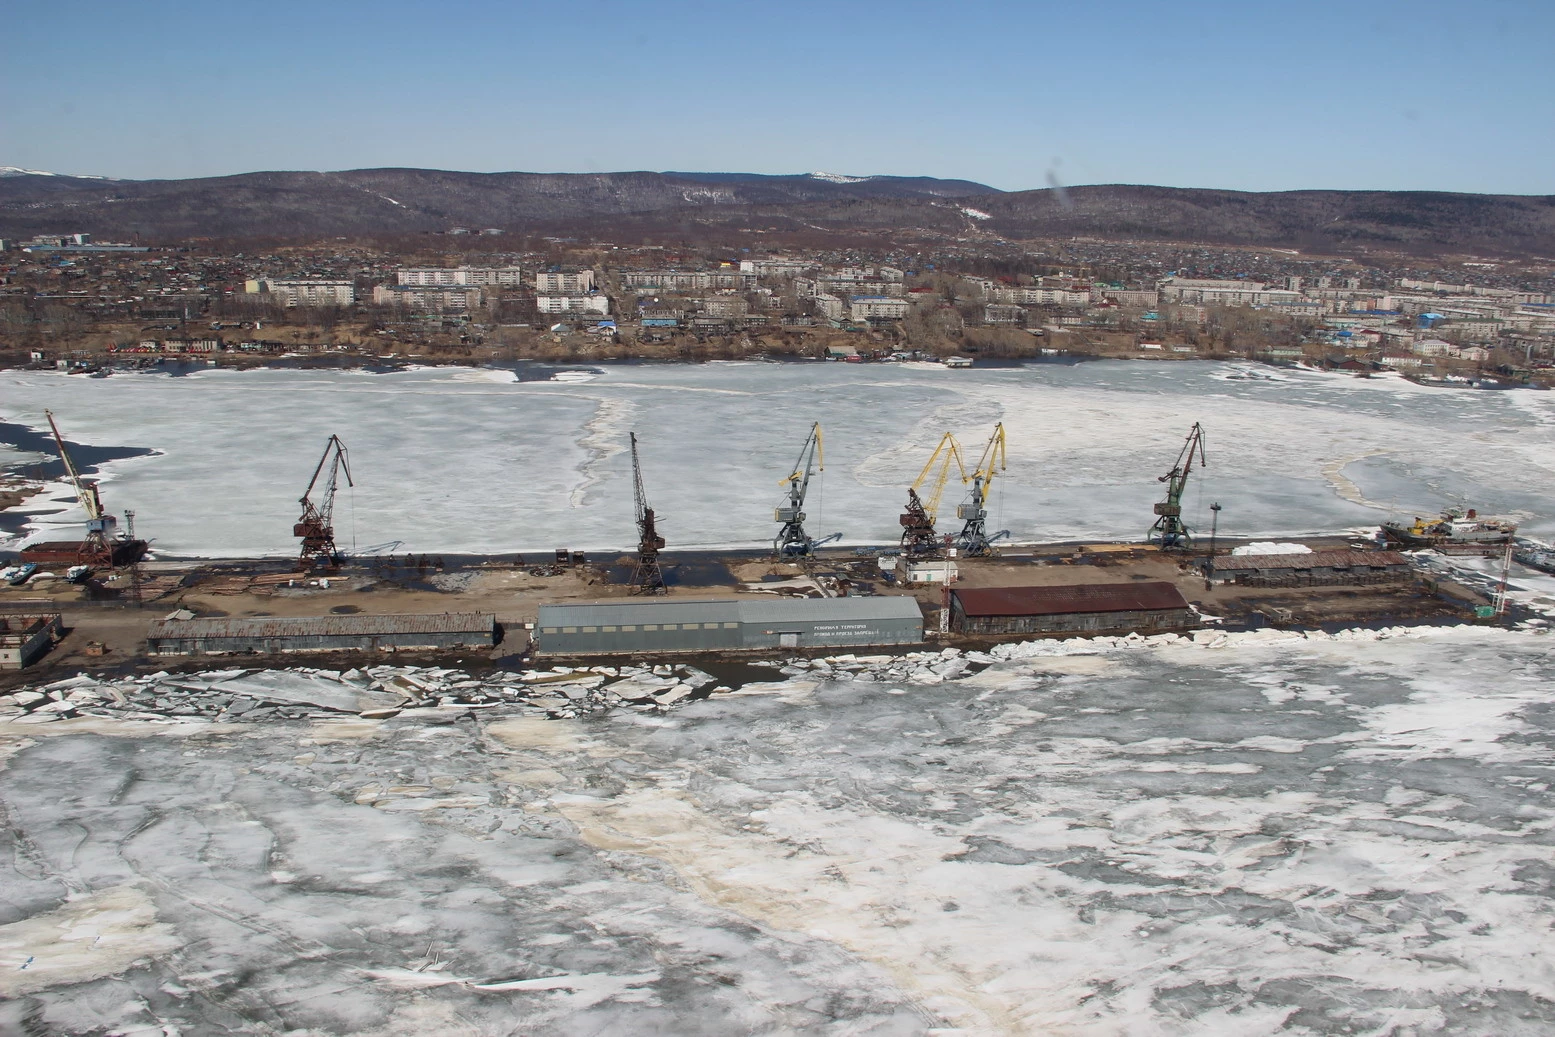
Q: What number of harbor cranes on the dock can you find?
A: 7